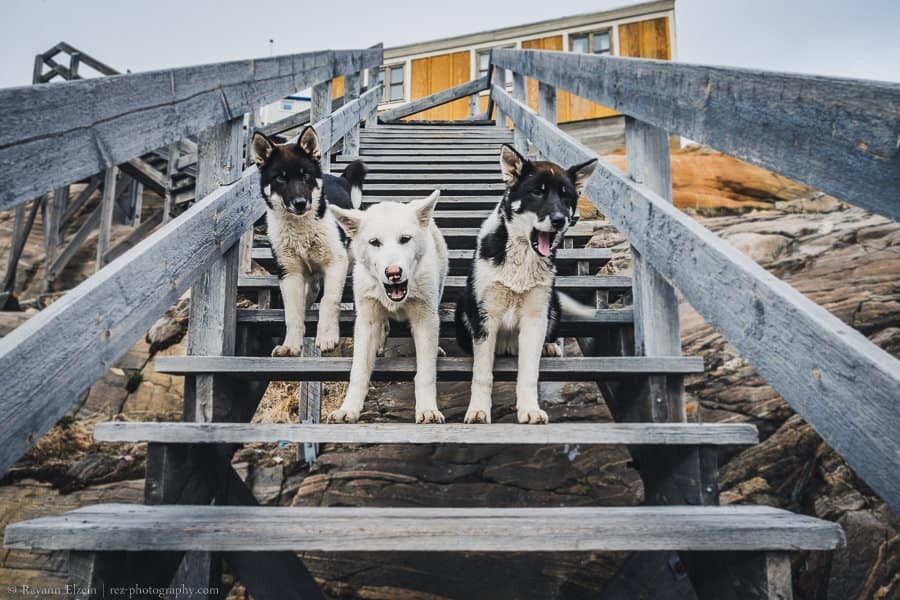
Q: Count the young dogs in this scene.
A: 3